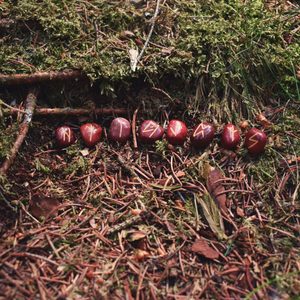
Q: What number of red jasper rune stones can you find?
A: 8